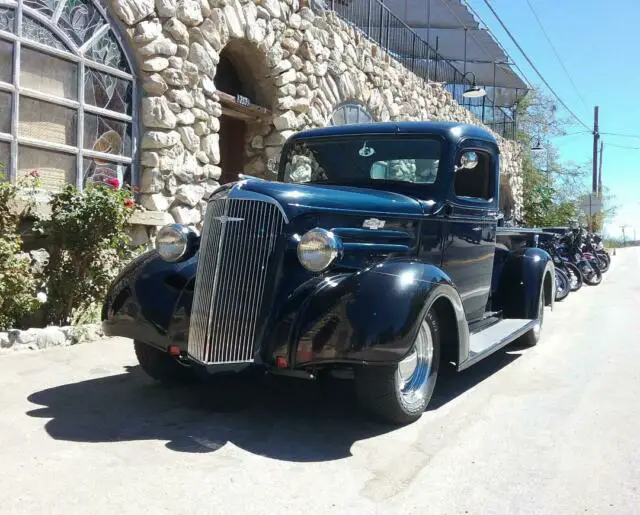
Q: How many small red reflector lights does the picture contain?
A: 2